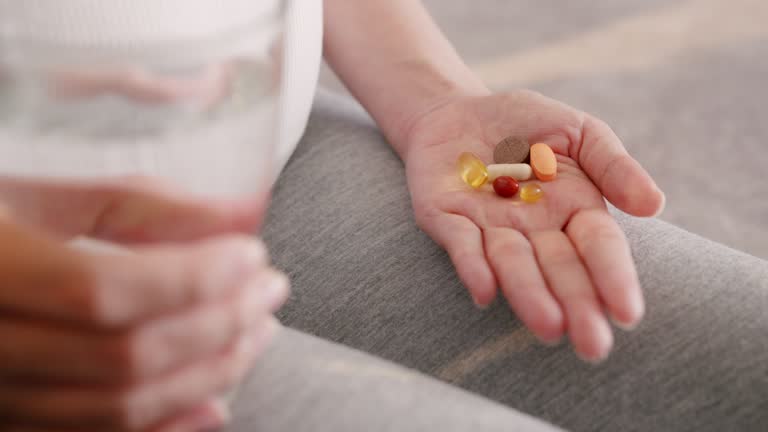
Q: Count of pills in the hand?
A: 6